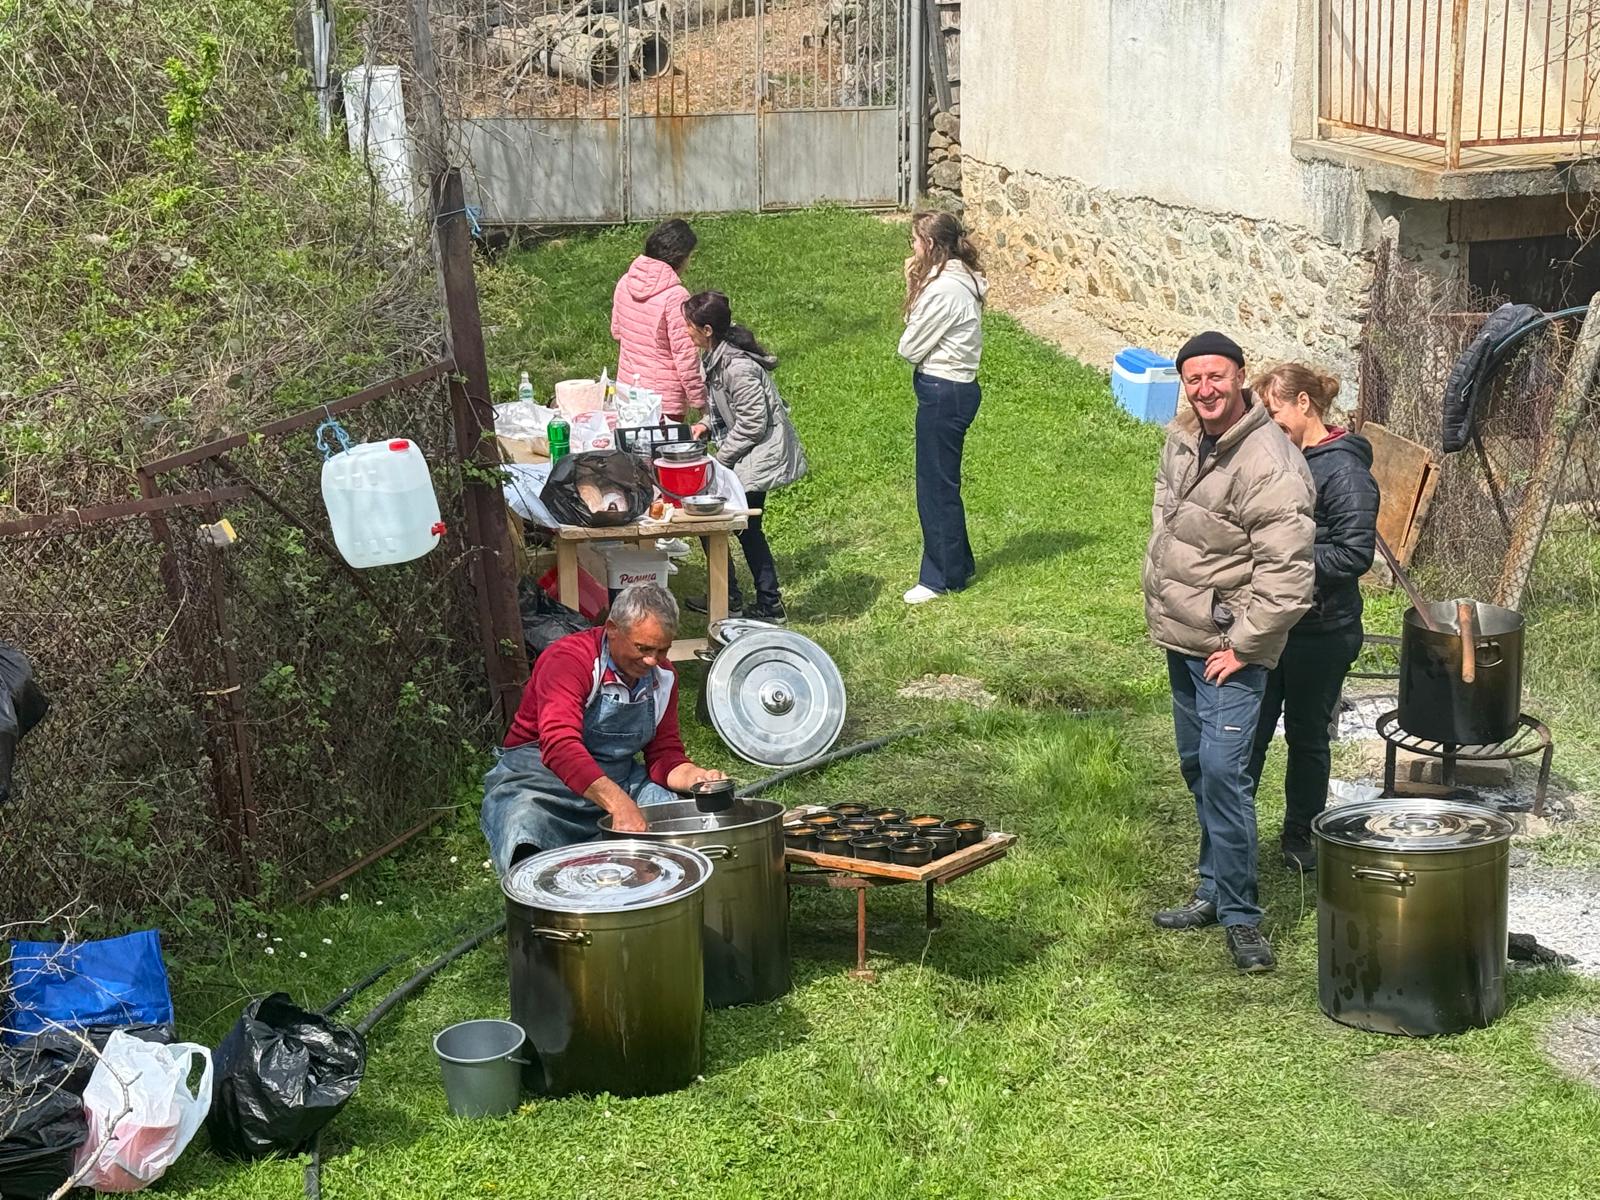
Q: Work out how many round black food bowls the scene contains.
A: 13